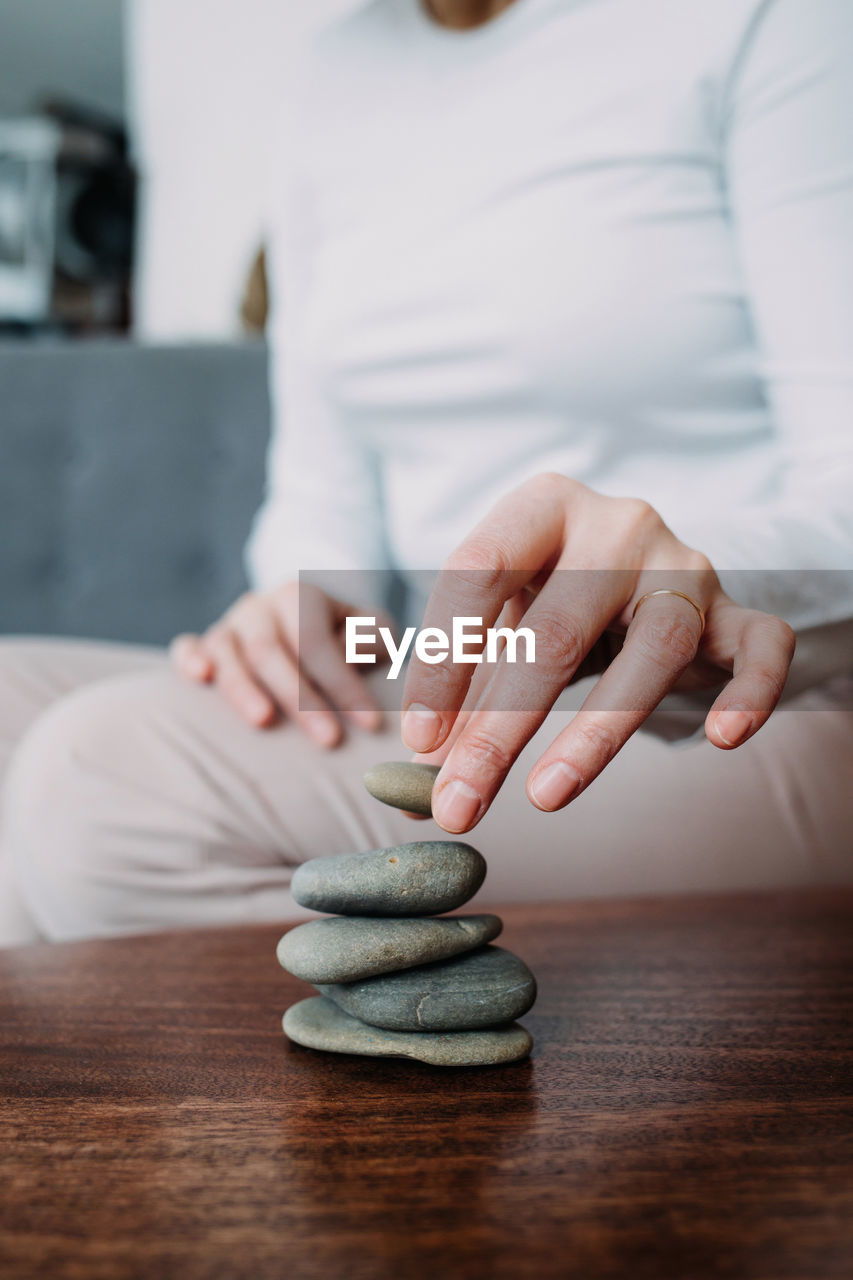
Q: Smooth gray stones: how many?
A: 5